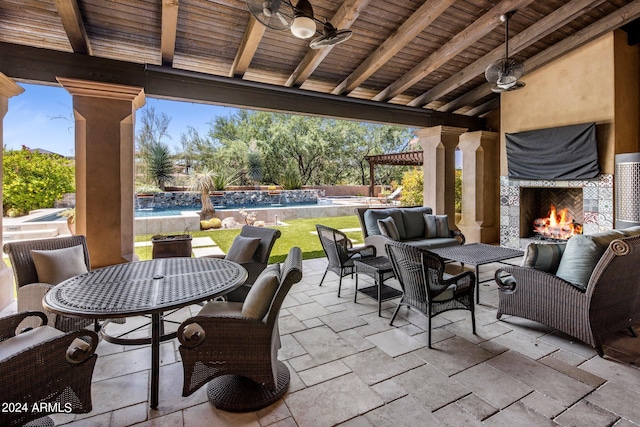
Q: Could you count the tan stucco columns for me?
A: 4